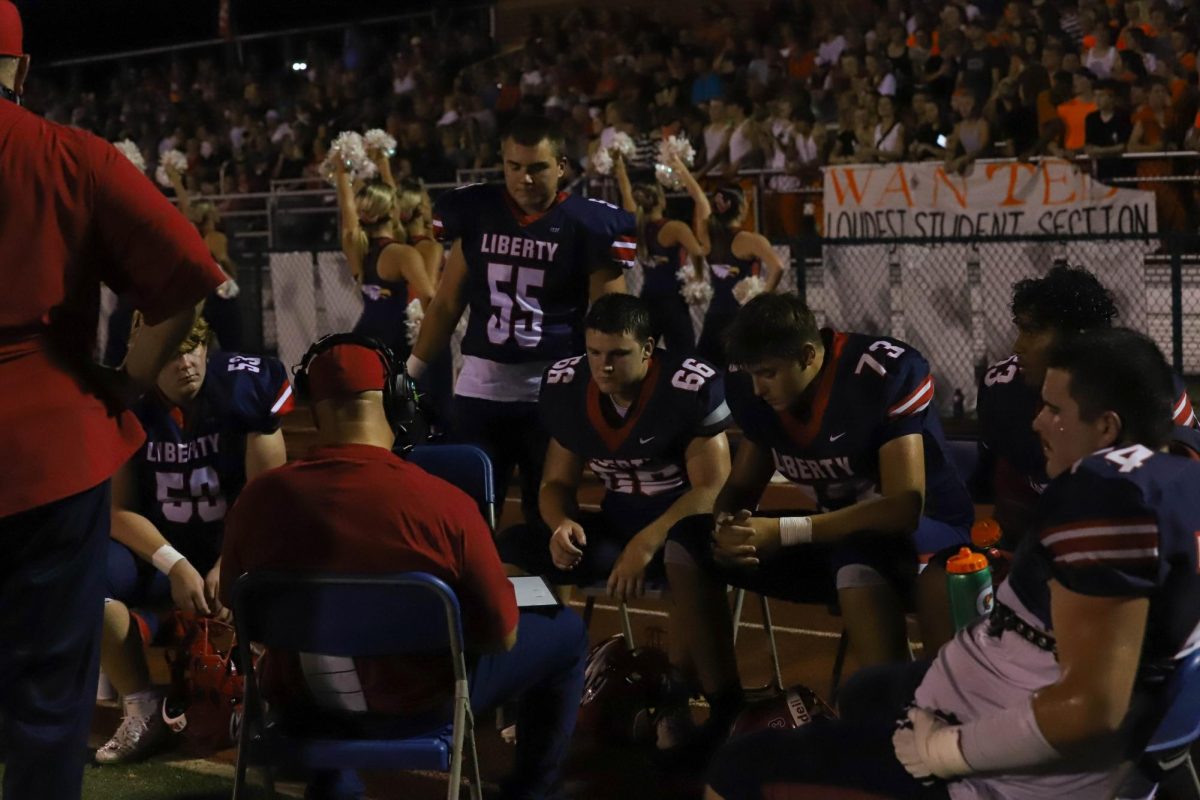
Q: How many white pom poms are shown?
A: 10